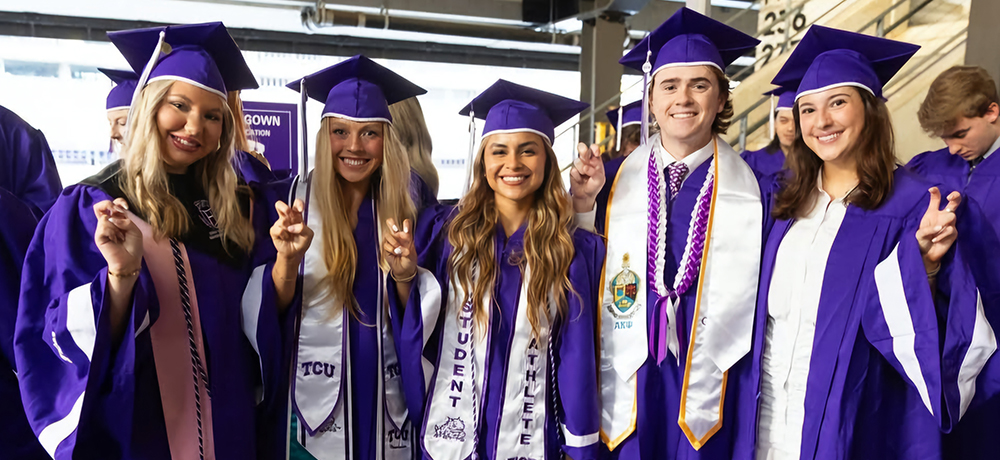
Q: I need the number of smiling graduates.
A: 5